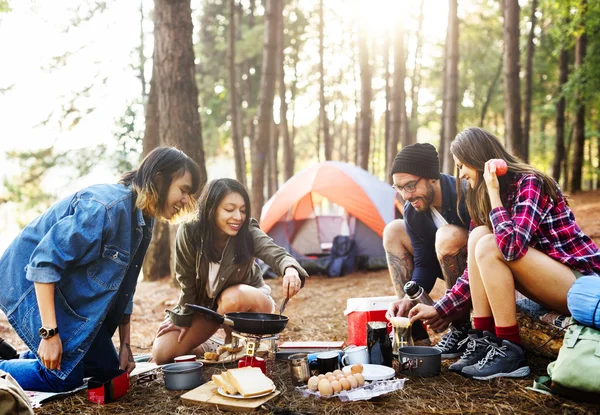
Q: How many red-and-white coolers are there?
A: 1